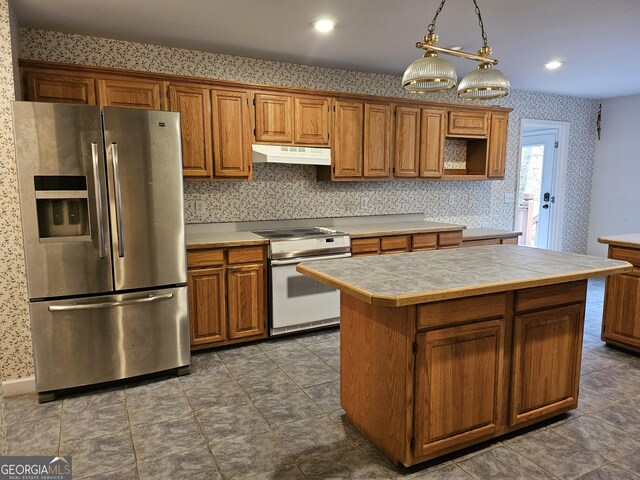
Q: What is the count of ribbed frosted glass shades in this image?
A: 2